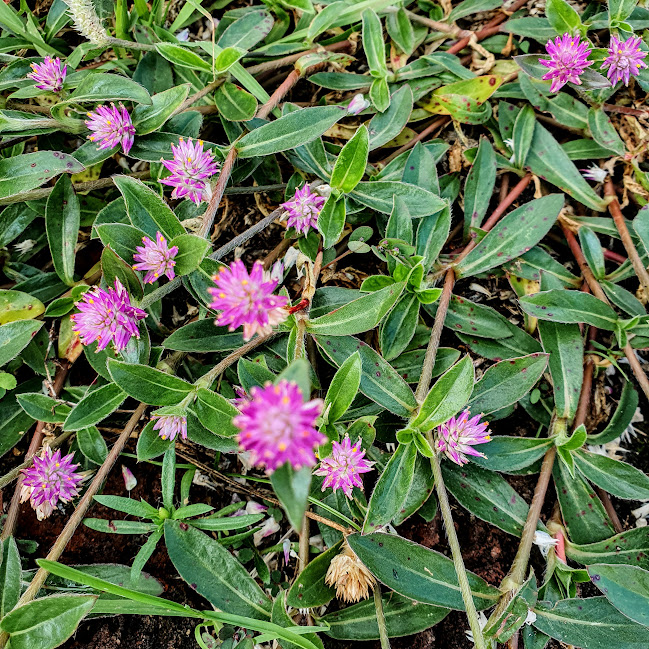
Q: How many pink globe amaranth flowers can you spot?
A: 14